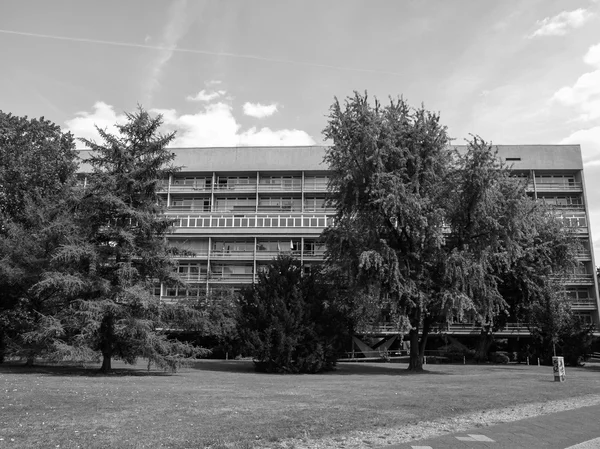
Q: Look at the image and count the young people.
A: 0